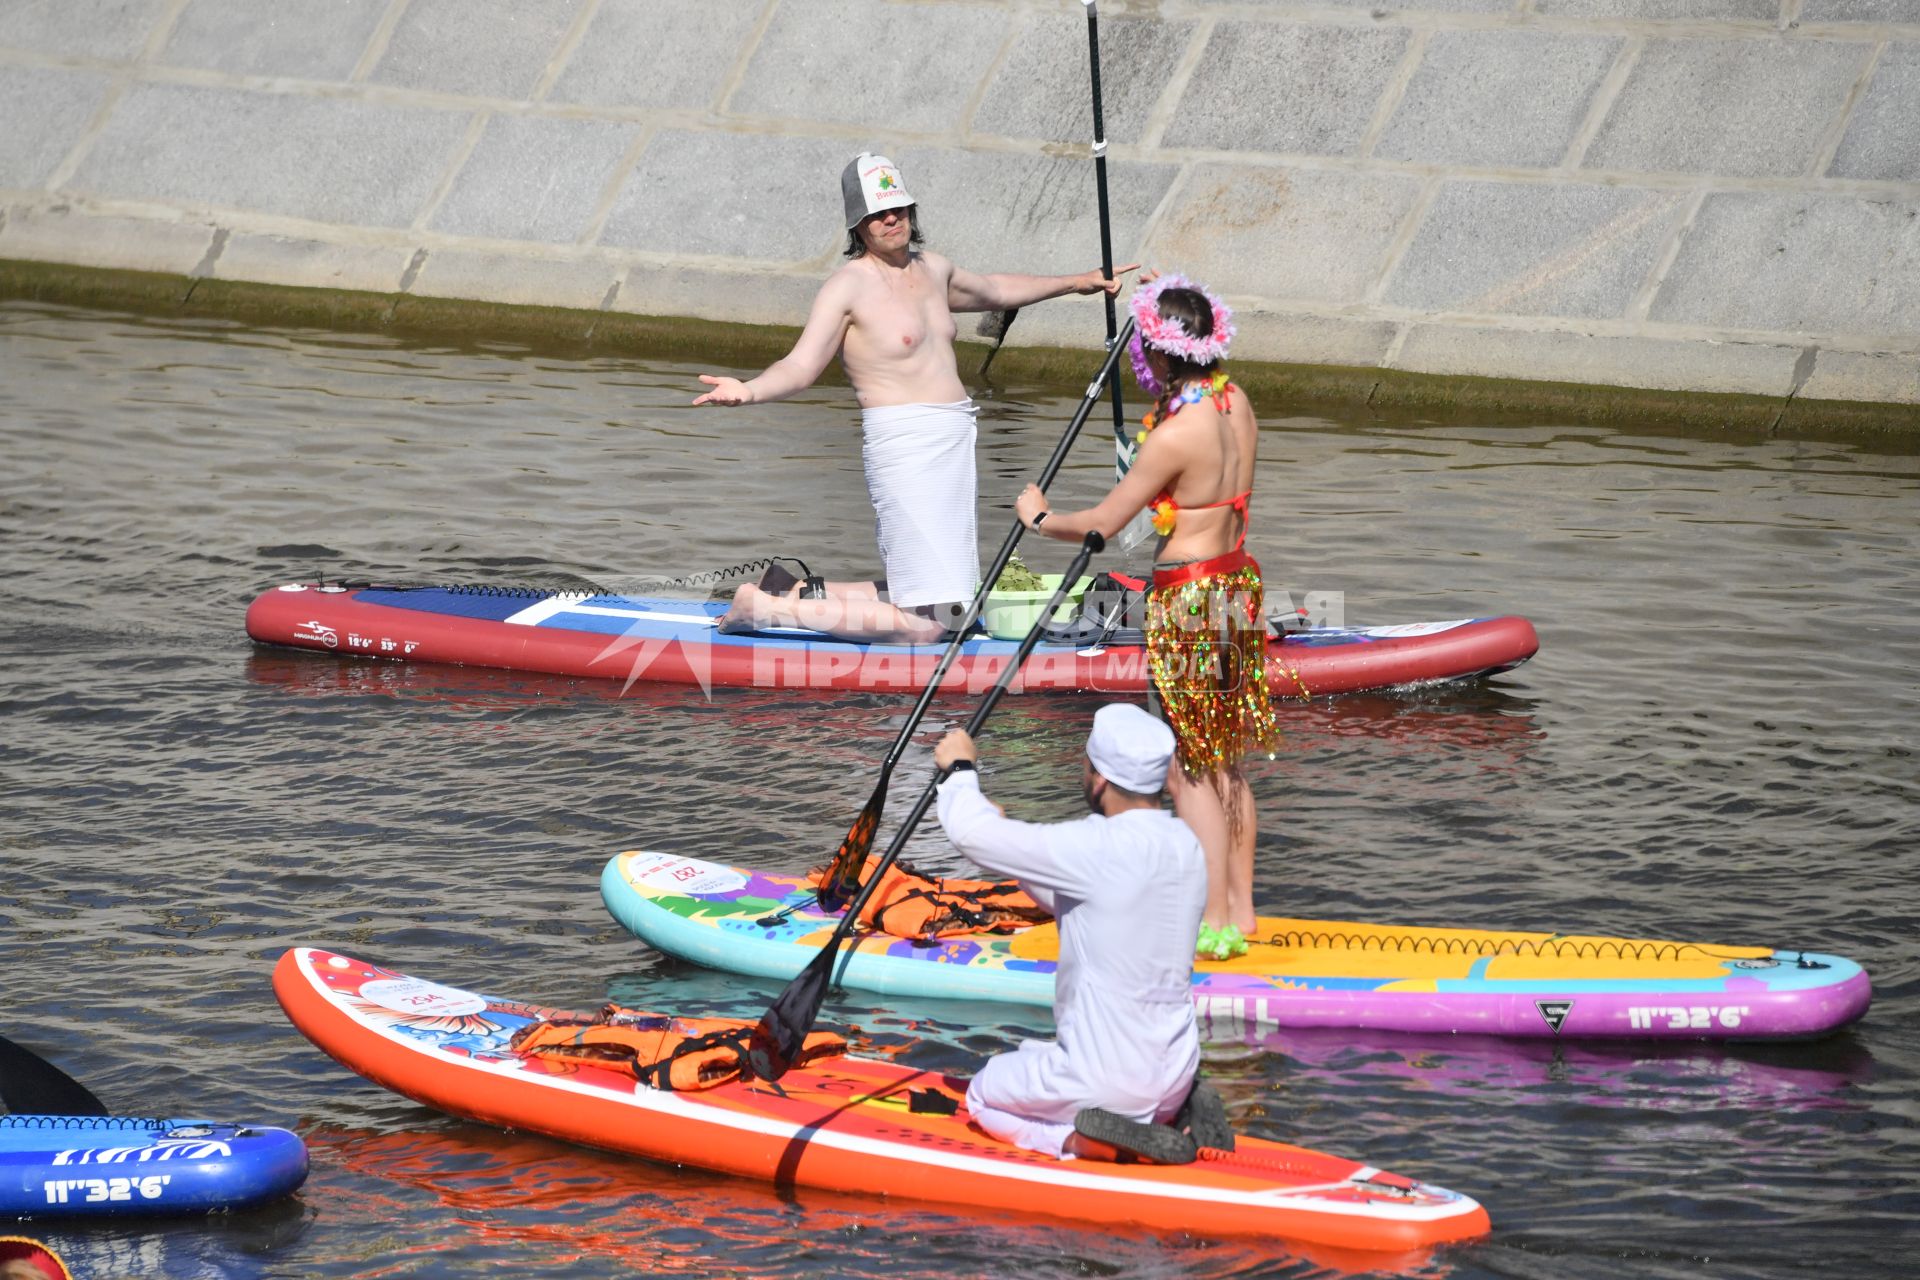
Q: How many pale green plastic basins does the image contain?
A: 1